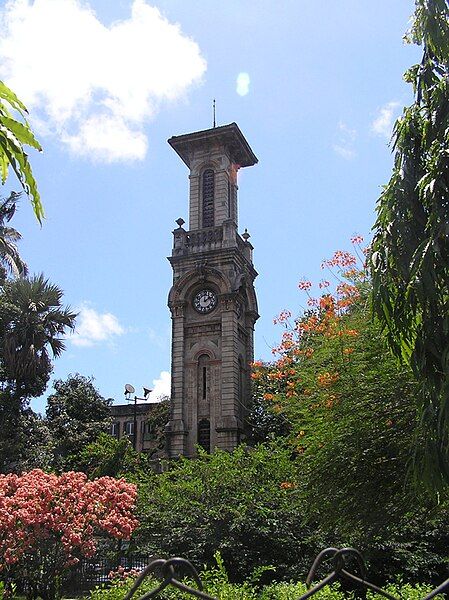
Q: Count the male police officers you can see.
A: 0